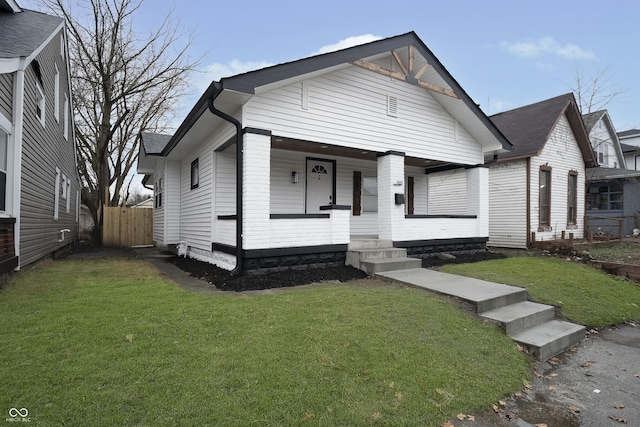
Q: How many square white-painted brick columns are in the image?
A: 3